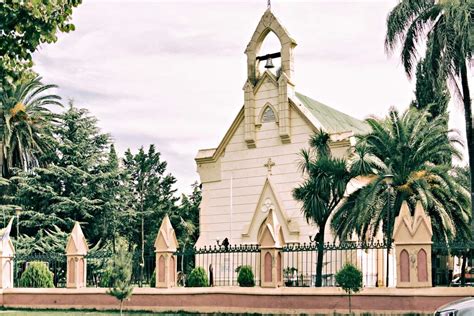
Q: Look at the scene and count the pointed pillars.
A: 5